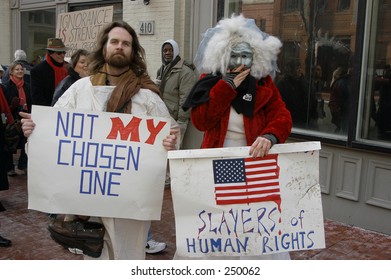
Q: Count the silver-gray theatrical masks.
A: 1